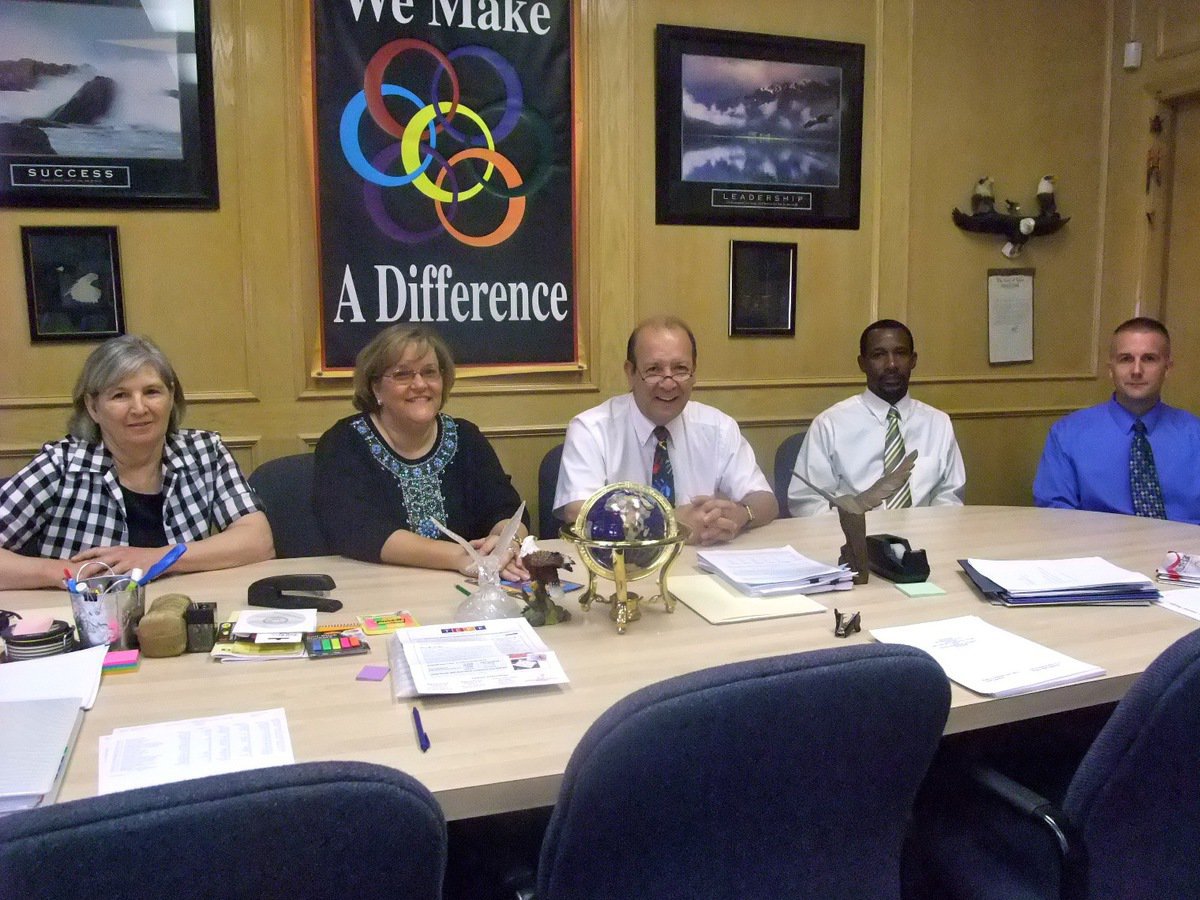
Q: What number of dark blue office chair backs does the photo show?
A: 6